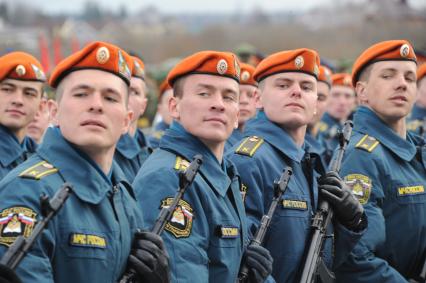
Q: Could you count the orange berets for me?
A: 11